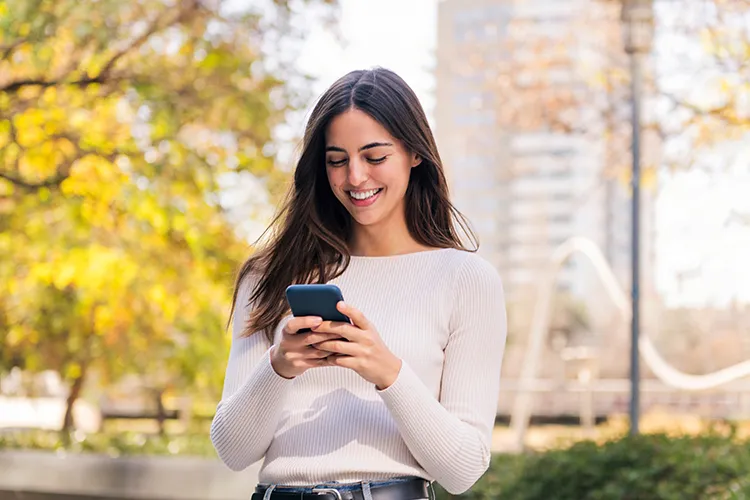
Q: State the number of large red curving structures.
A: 0